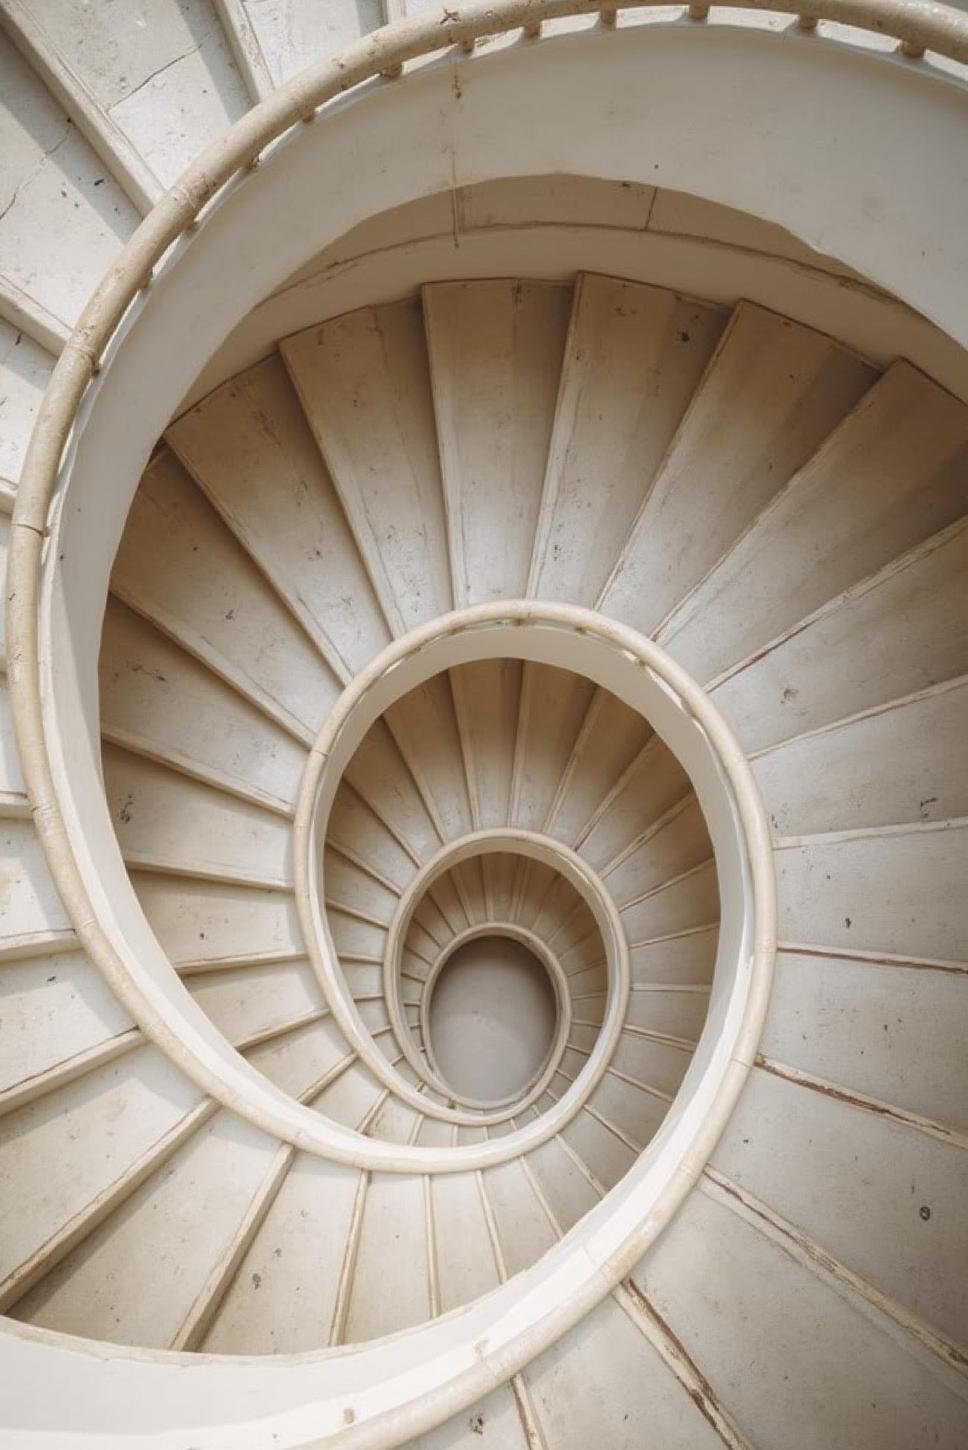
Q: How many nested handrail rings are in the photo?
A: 4